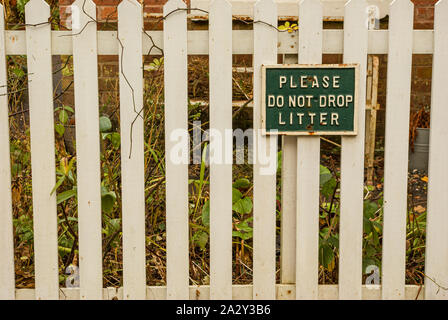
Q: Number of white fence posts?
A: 11